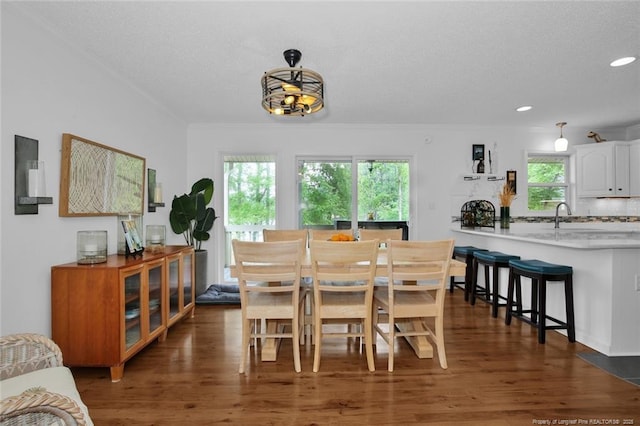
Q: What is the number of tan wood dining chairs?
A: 6